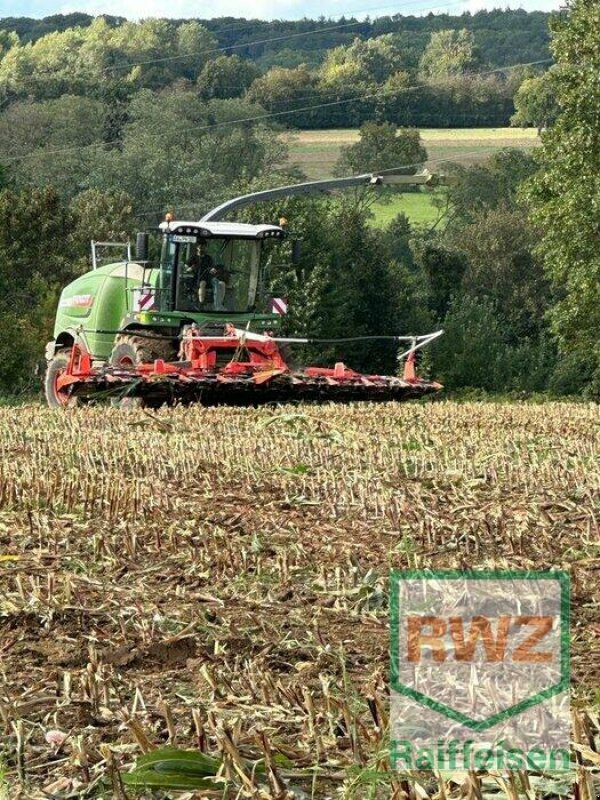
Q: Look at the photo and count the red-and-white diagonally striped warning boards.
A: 2